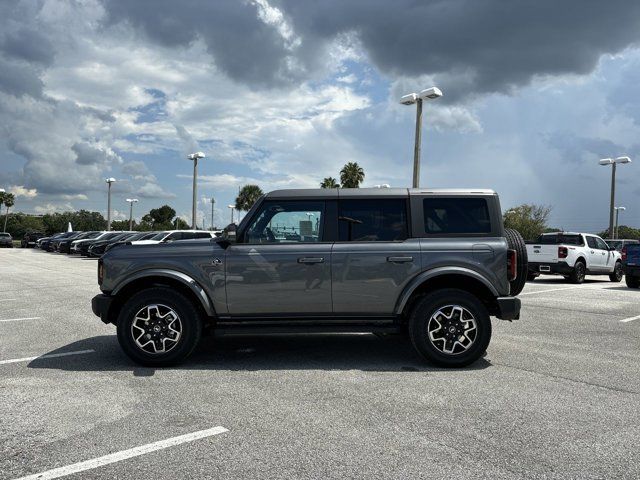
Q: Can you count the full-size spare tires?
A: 1